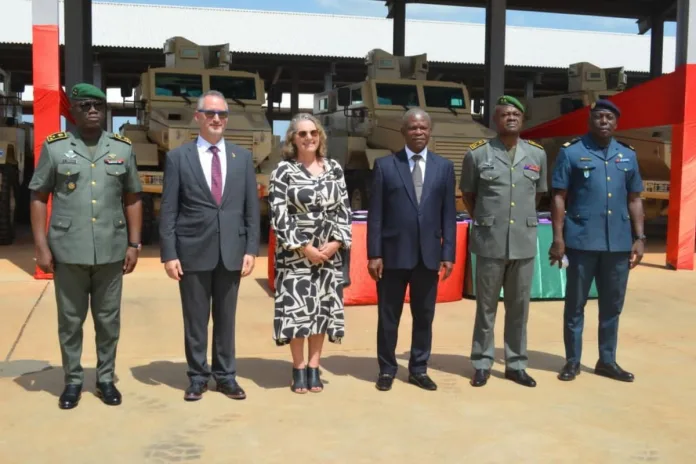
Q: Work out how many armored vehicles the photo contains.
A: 4